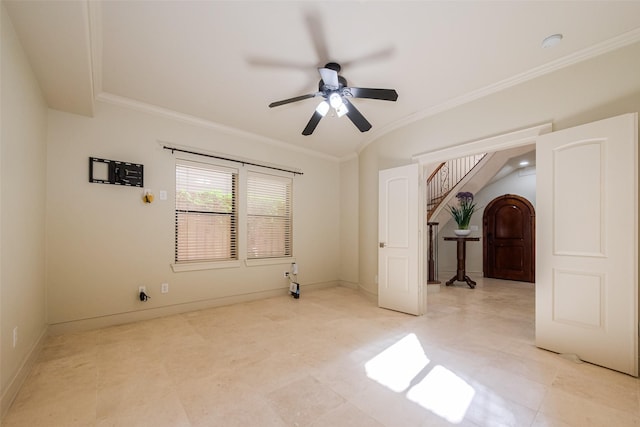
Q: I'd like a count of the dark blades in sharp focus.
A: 4